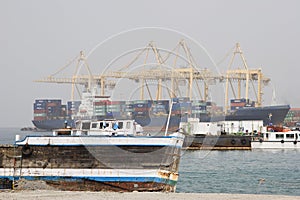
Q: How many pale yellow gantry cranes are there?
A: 4